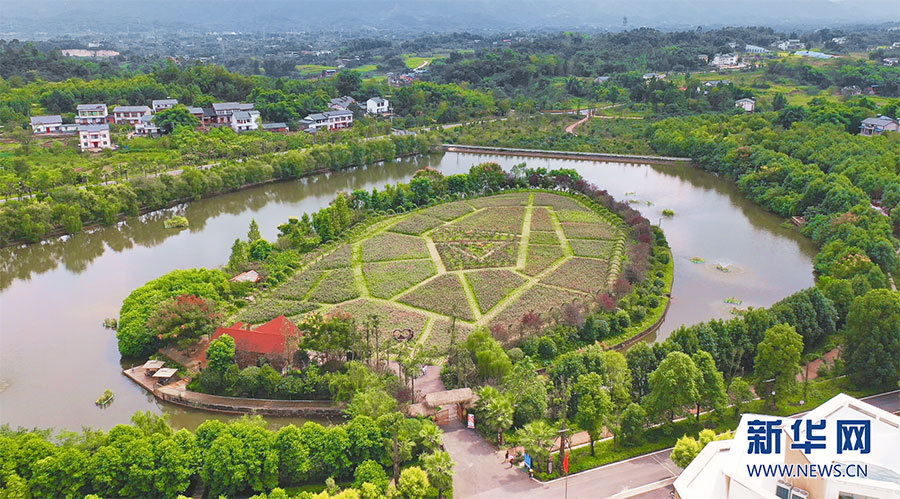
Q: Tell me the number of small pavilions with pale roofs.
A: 2